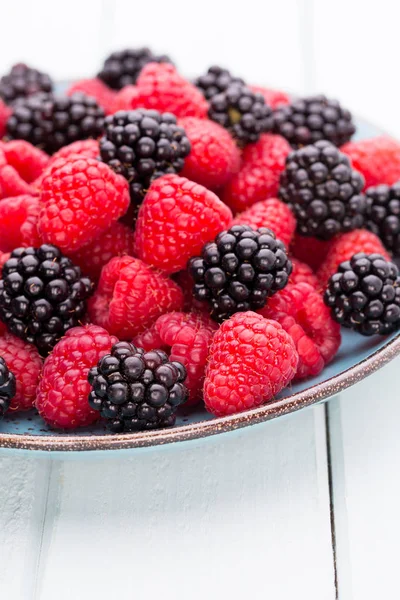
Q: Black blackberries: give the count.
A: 15